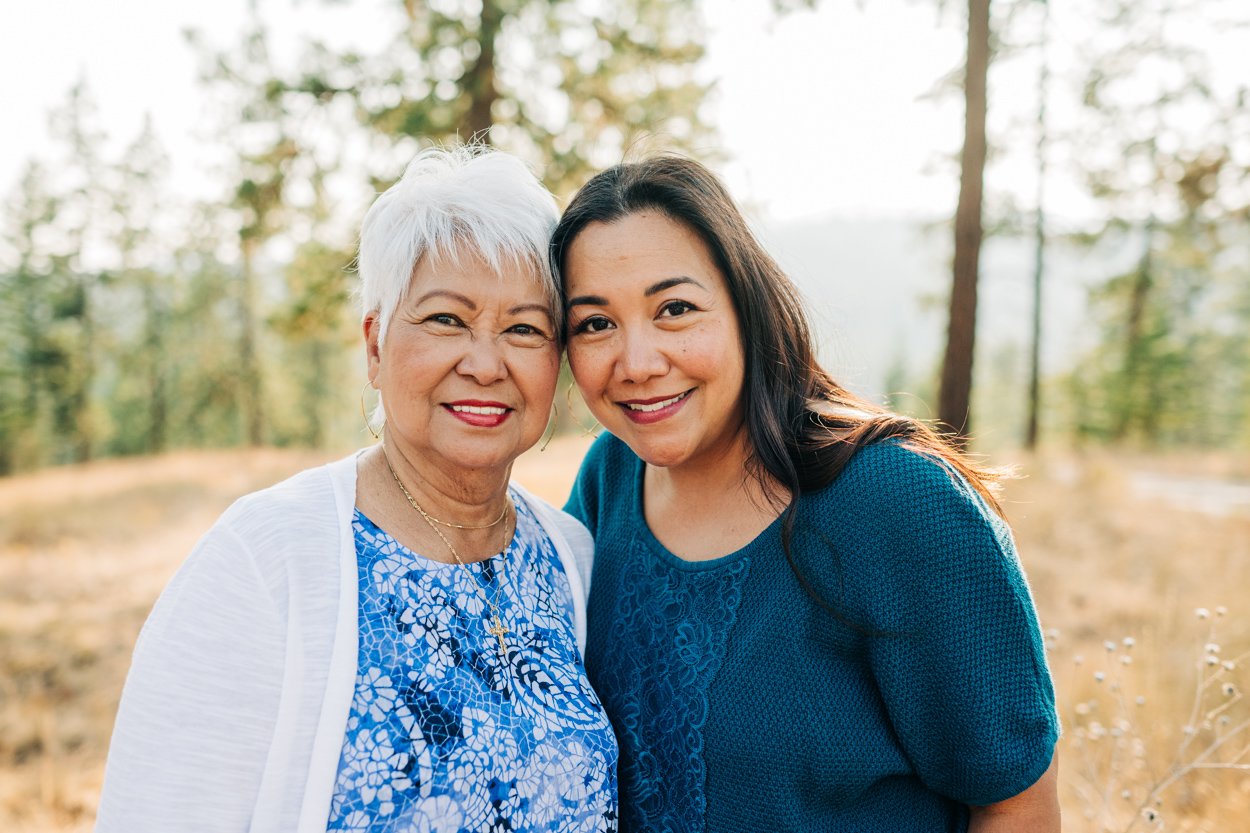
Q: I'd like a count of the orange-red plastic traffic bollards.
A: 0